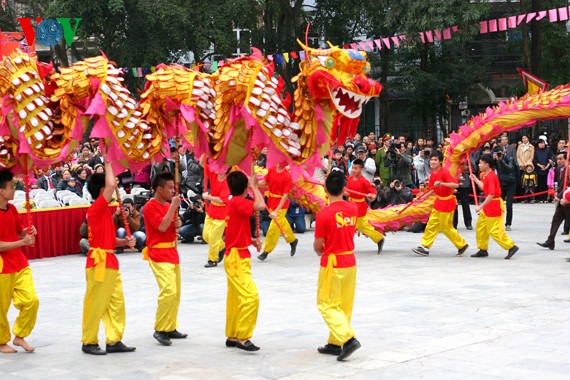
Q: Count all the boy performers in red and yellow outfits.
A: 10